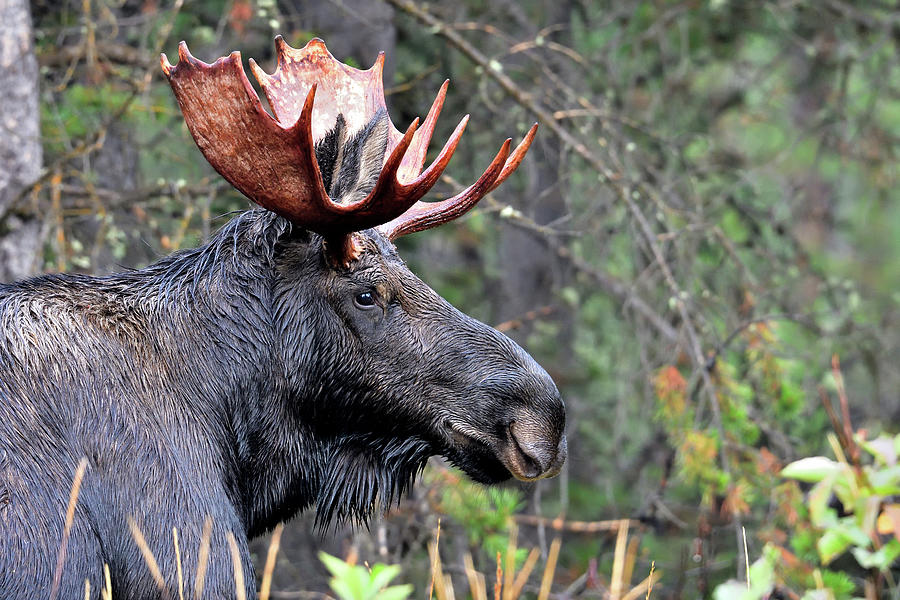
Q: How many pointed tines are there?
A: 13